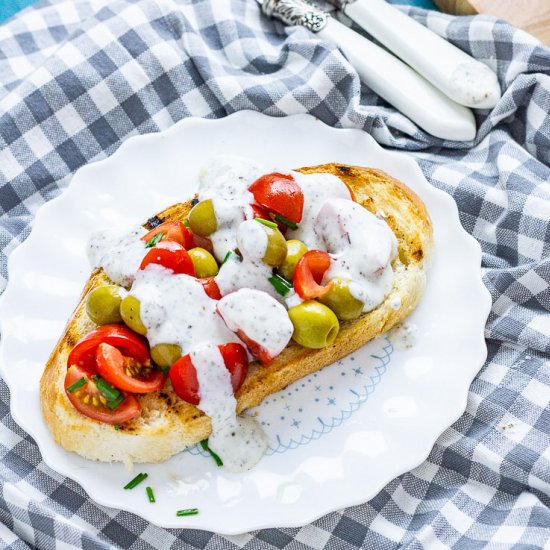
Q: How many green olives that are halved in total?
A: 0